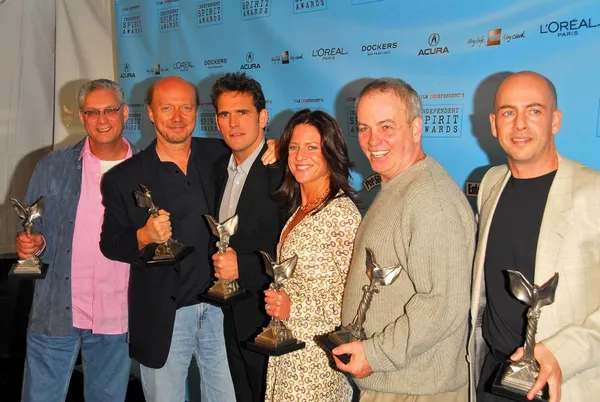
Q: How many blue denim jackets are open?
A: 1